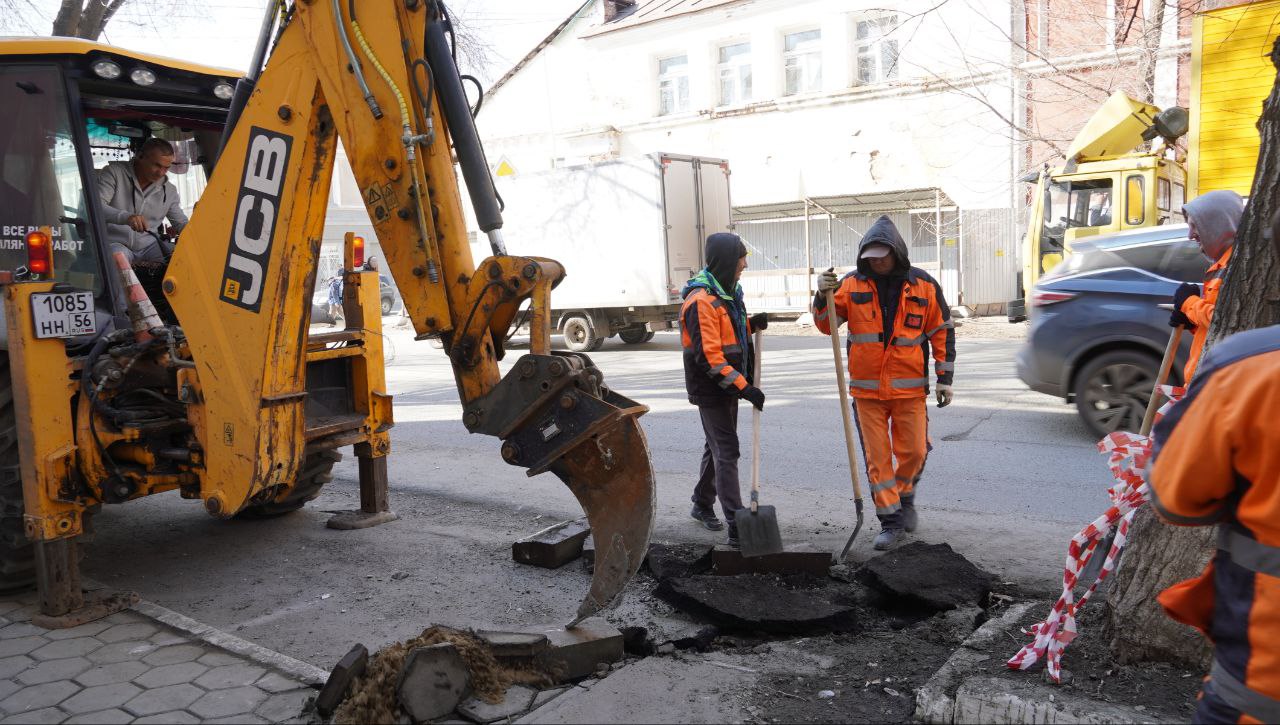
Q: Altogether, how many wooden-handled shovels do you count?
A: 3